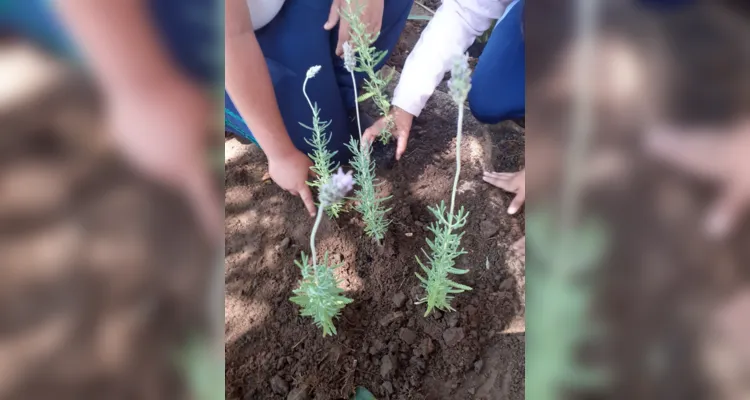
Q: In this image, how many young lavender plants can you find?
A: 5